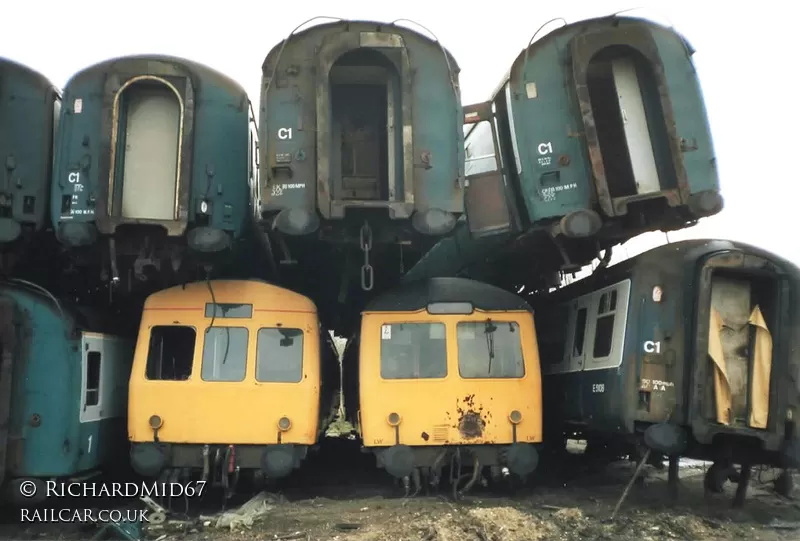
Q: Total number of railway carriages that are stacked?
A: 8